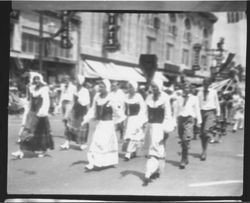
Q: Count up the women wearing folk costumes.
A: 5